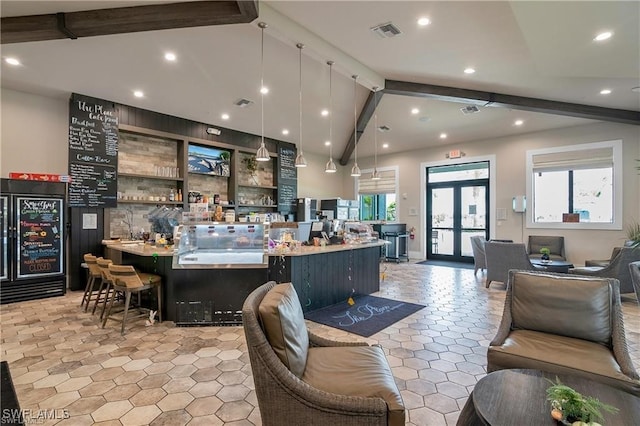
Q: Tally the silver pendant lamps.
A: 5